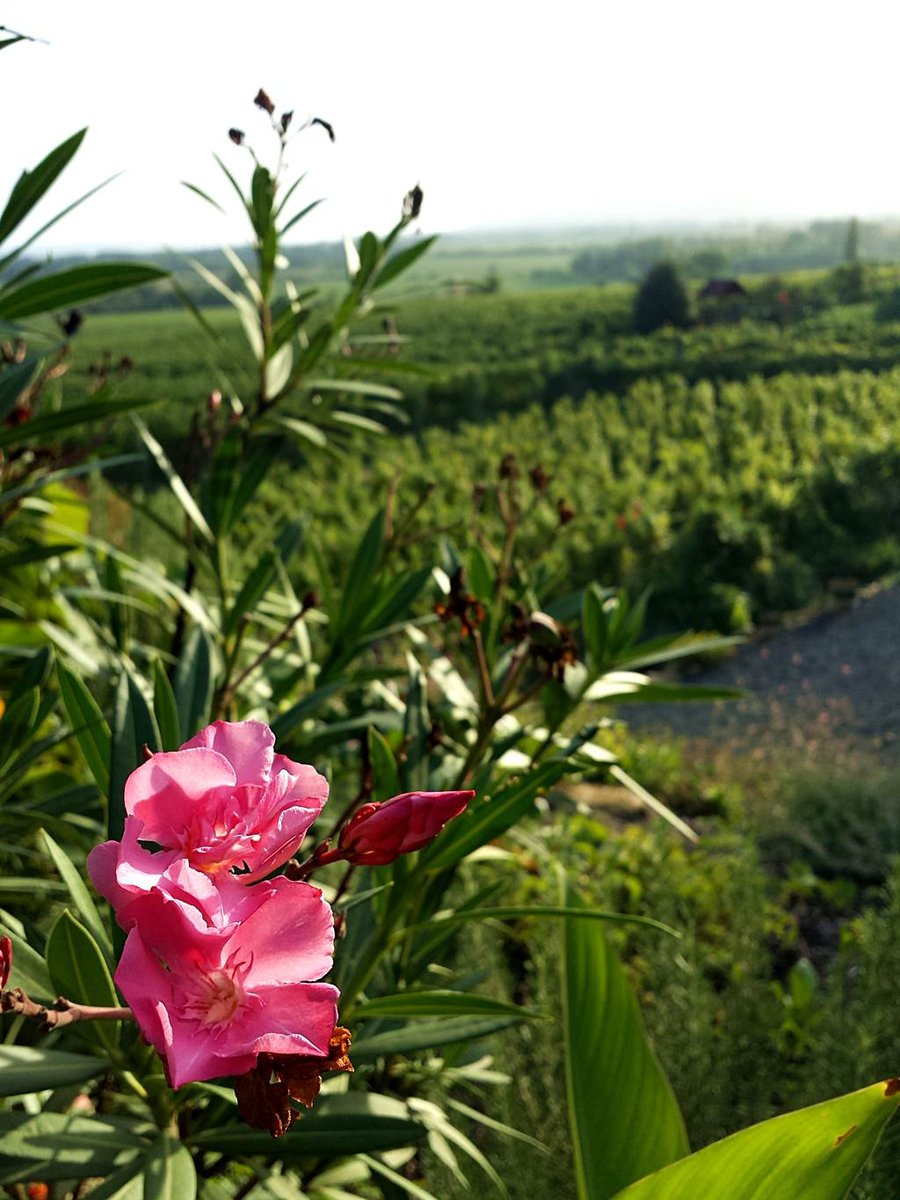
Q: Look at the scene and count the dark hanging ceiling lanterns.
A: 0